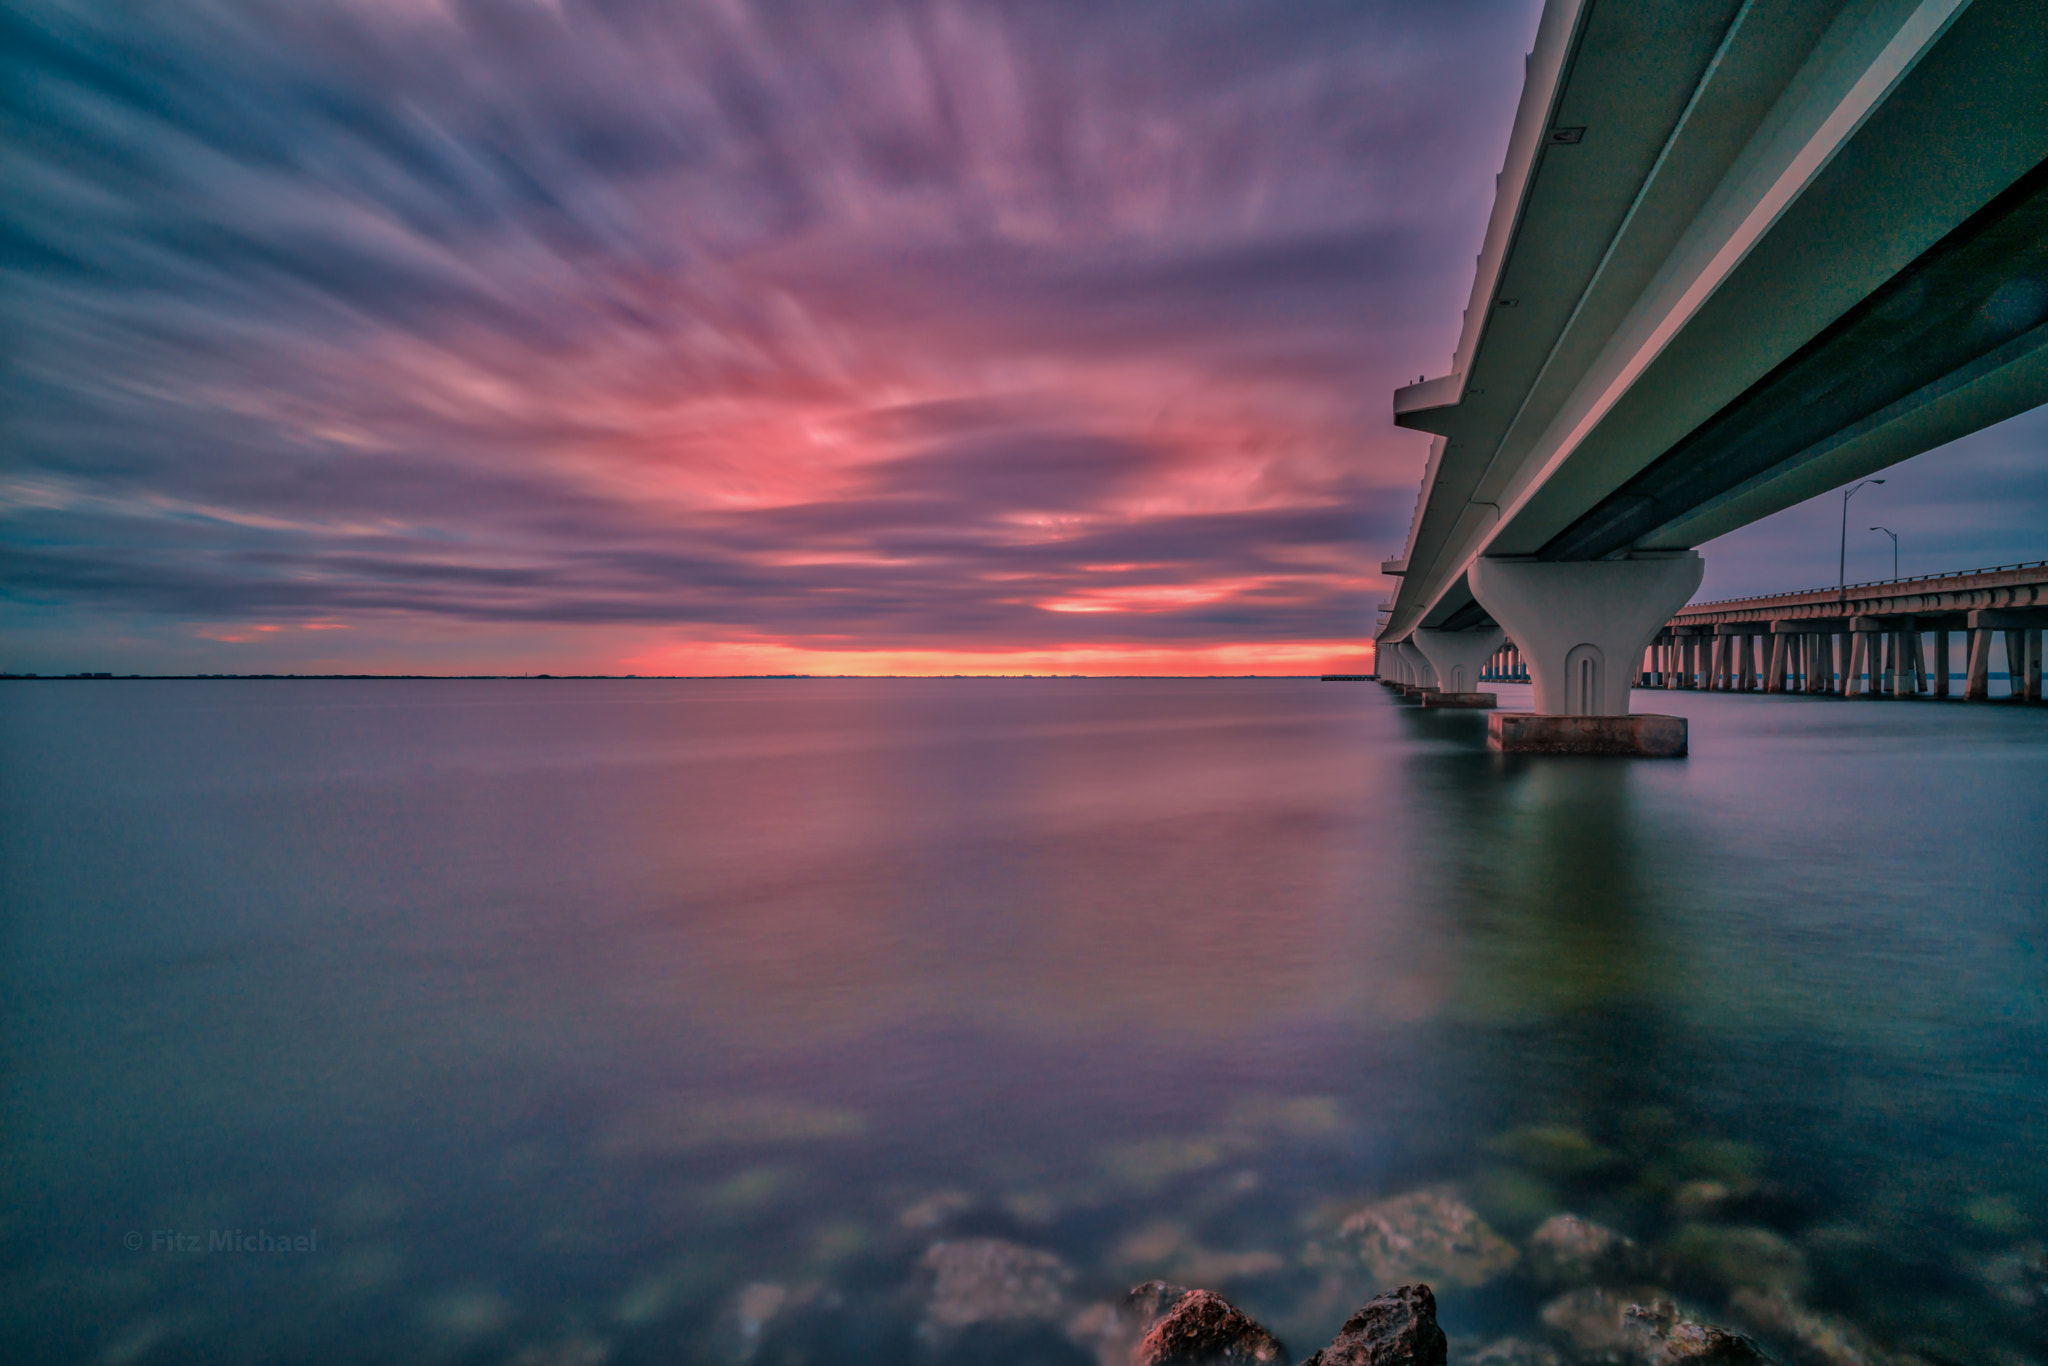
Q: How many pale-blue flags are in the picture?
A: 0